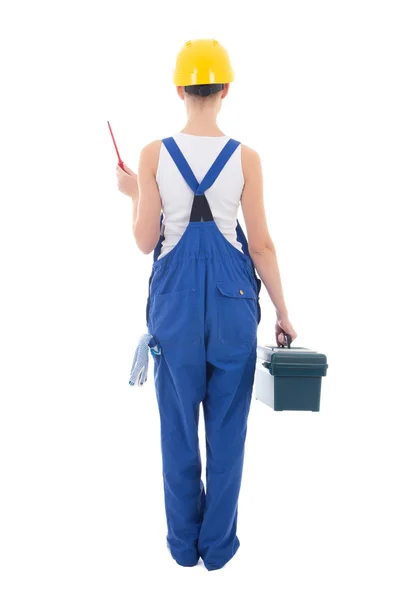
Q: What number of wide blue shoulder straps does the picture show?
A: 2